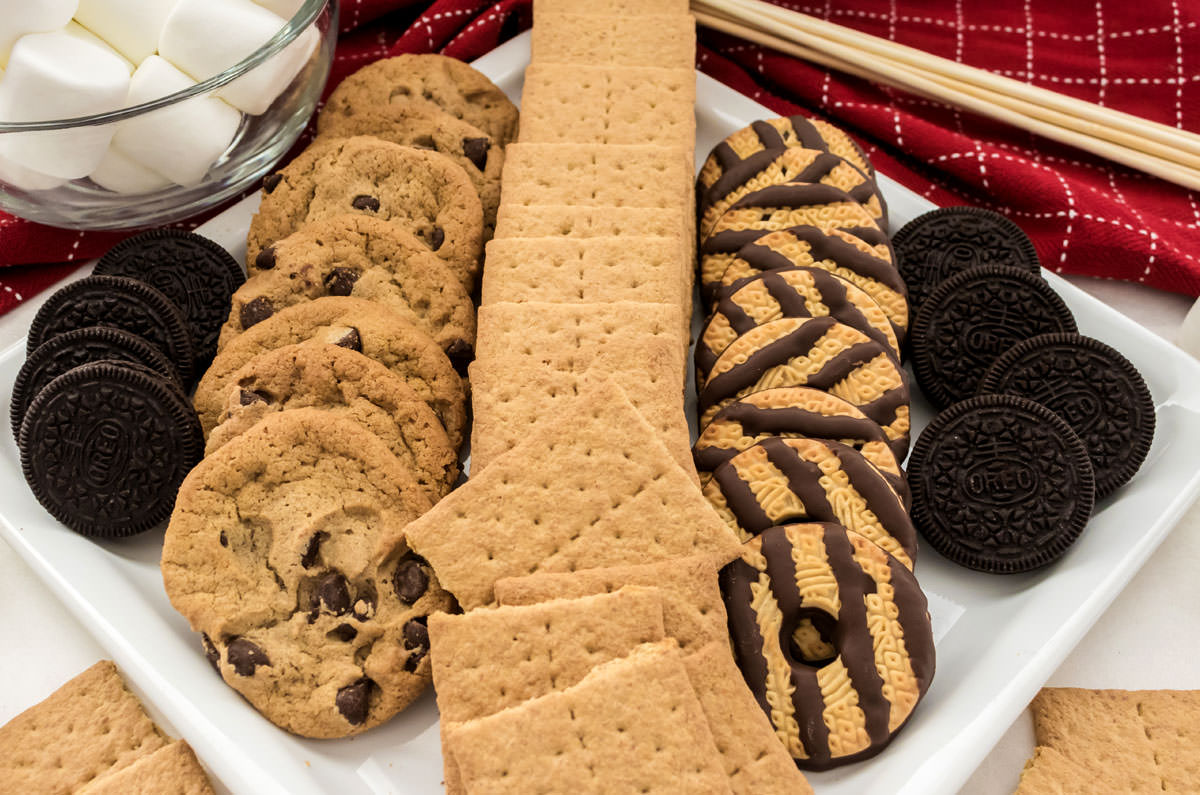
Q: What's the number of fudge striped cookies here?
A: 9